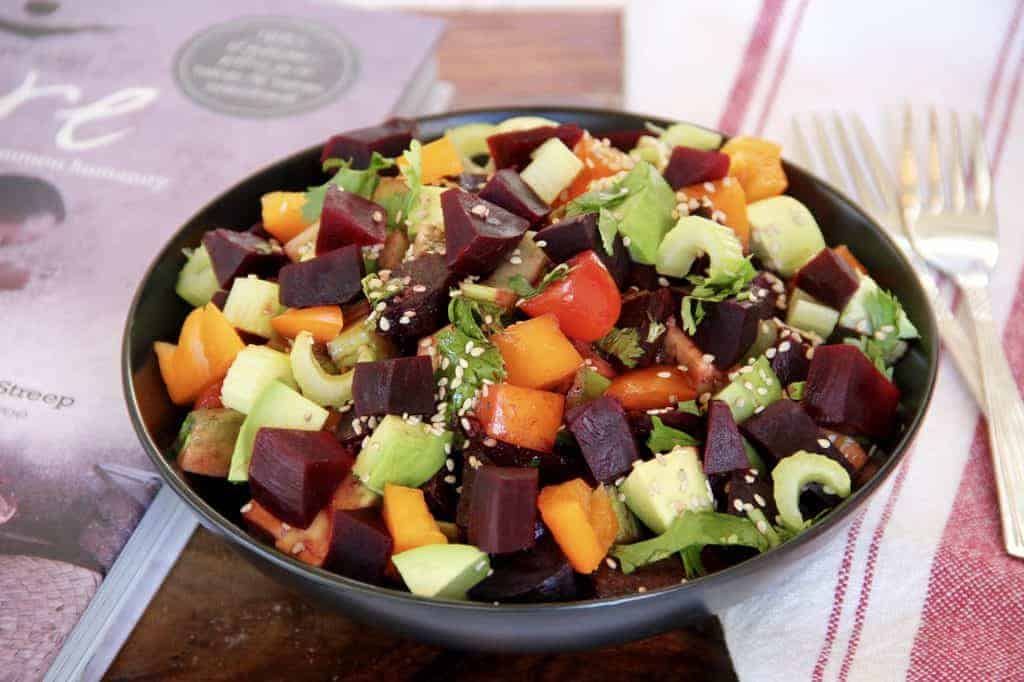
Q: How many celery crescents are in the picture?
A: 3